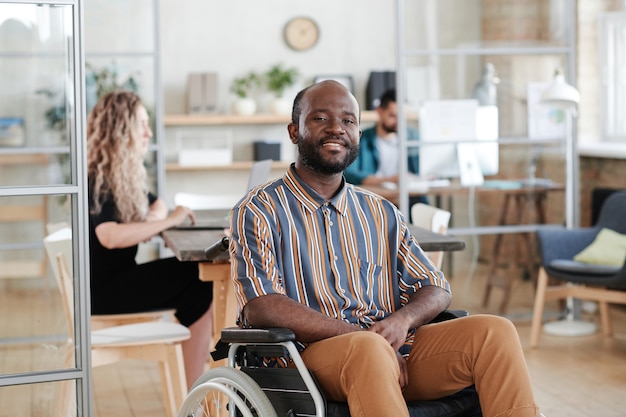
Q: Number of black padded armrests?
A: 2